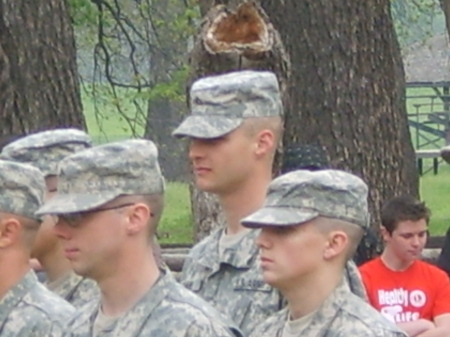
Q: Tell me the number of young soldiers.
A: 5